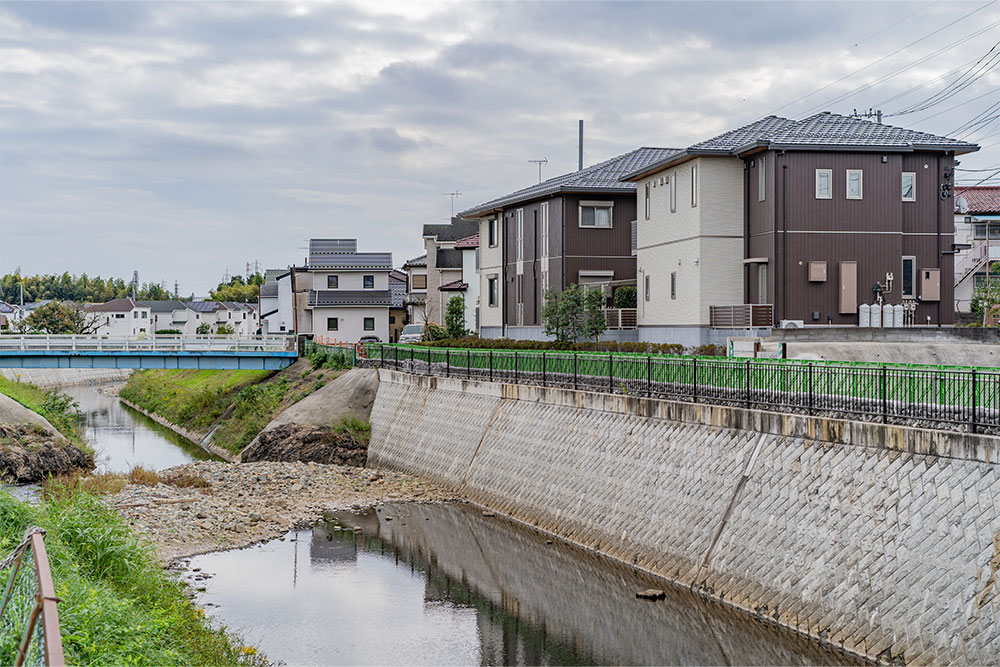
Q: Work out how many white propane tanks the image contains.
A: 4